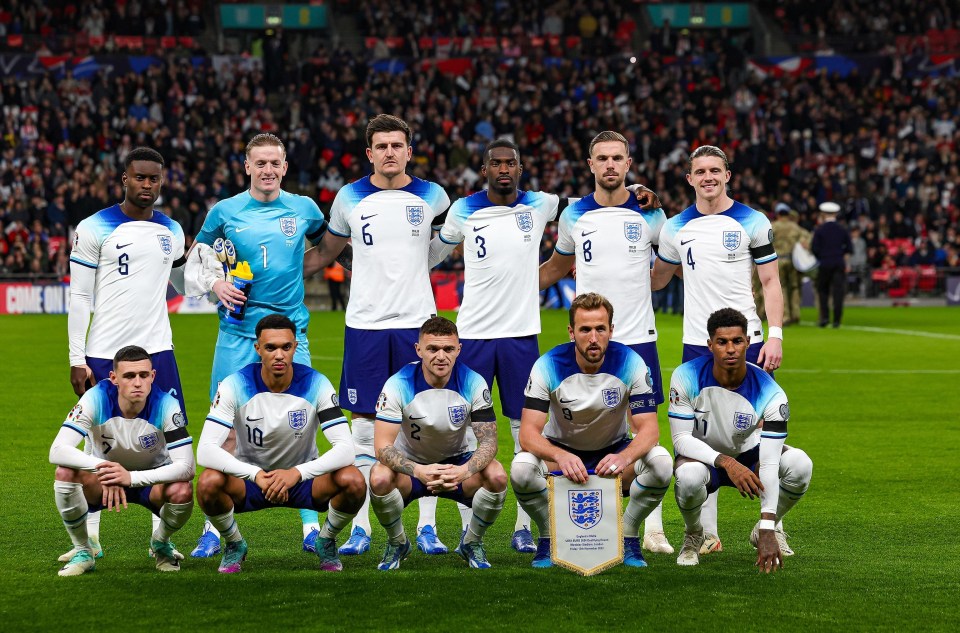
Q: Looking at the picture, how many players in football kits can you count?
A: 11